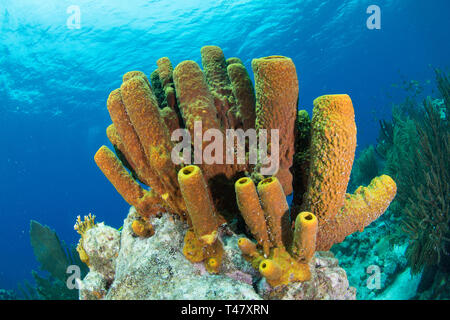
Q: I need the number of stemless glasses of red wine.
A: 0